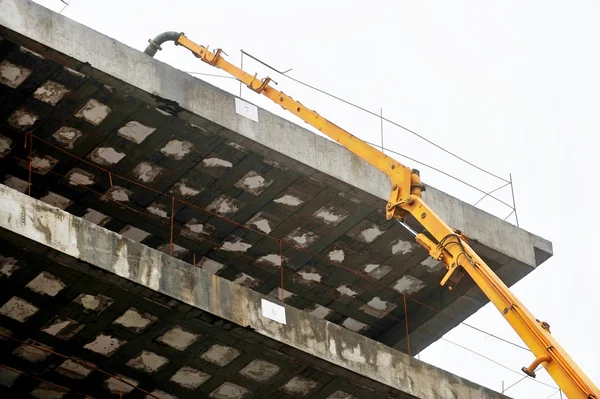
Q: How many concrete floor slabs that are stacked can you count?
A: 2